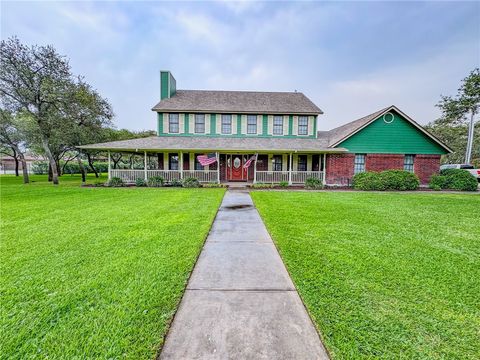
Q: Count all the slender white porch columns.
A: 7